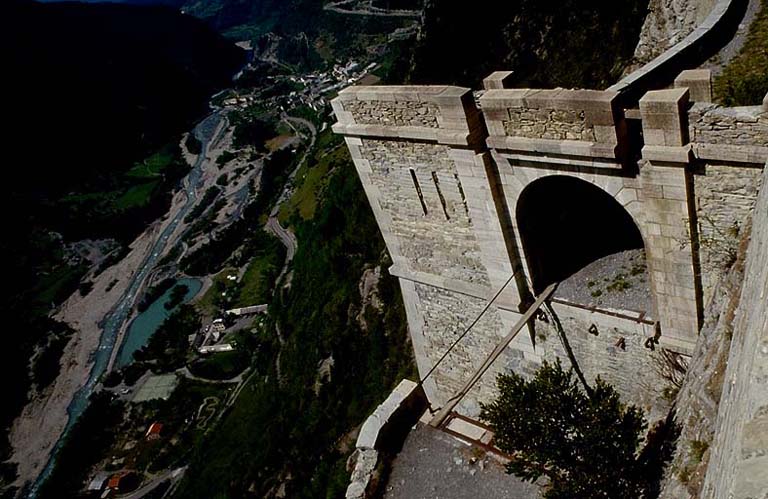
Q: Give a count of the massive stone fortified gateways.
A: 1